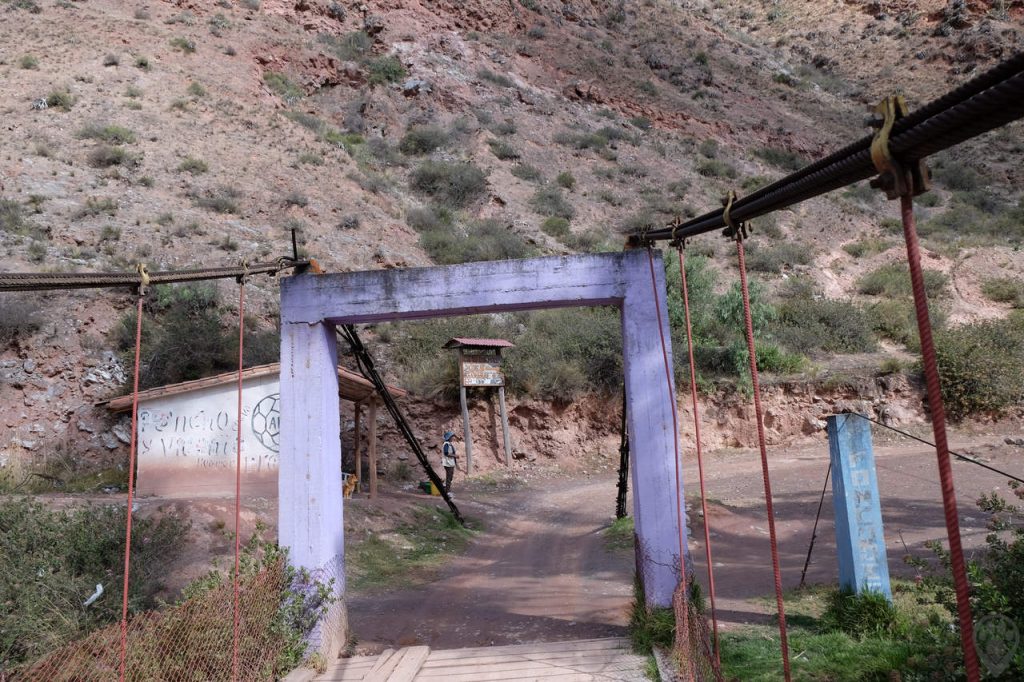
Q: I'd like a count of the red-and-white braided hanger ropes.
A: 6